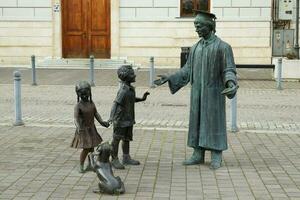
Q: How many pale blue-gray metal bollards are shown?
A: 6